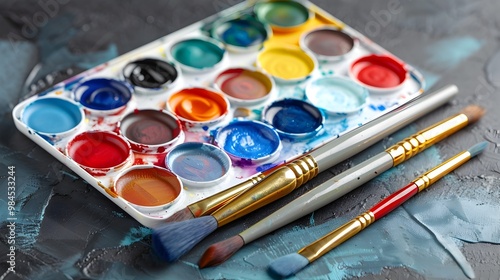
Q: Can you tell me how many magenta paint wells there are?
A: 0